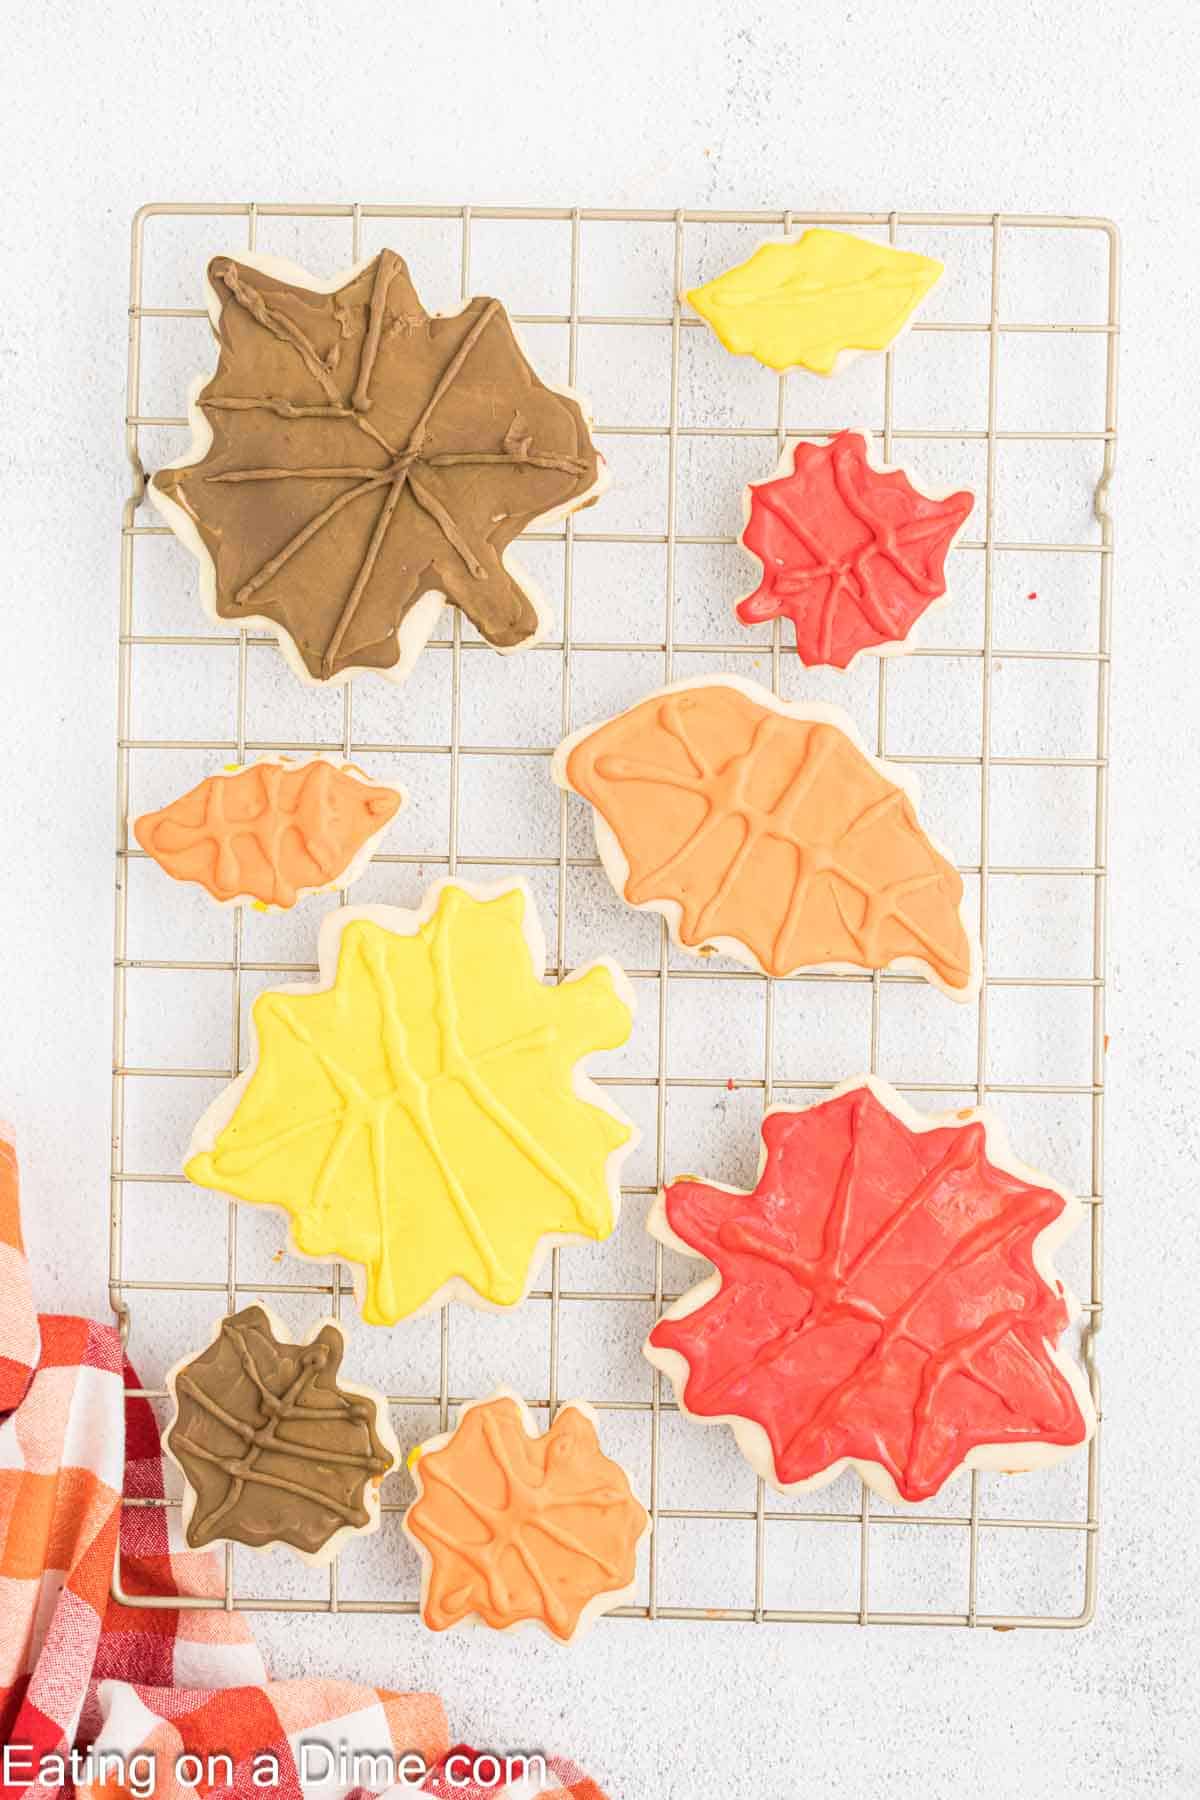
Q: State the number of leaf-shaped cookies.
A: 9